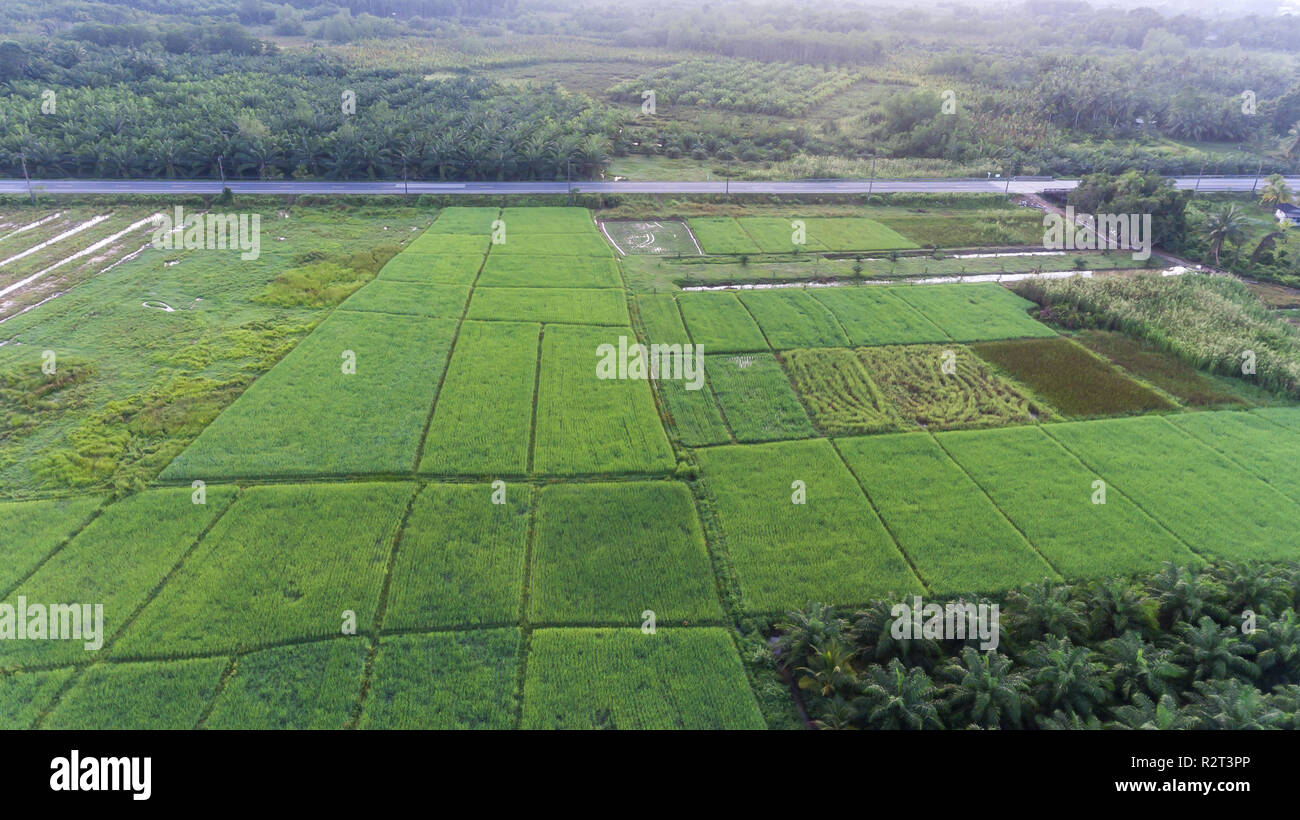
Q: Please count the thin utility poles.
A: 9